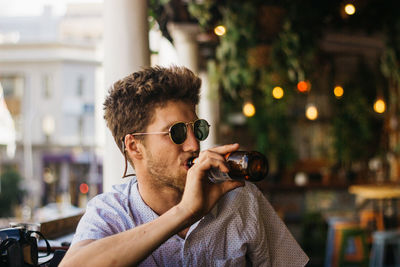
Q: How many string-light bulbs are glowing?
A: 8